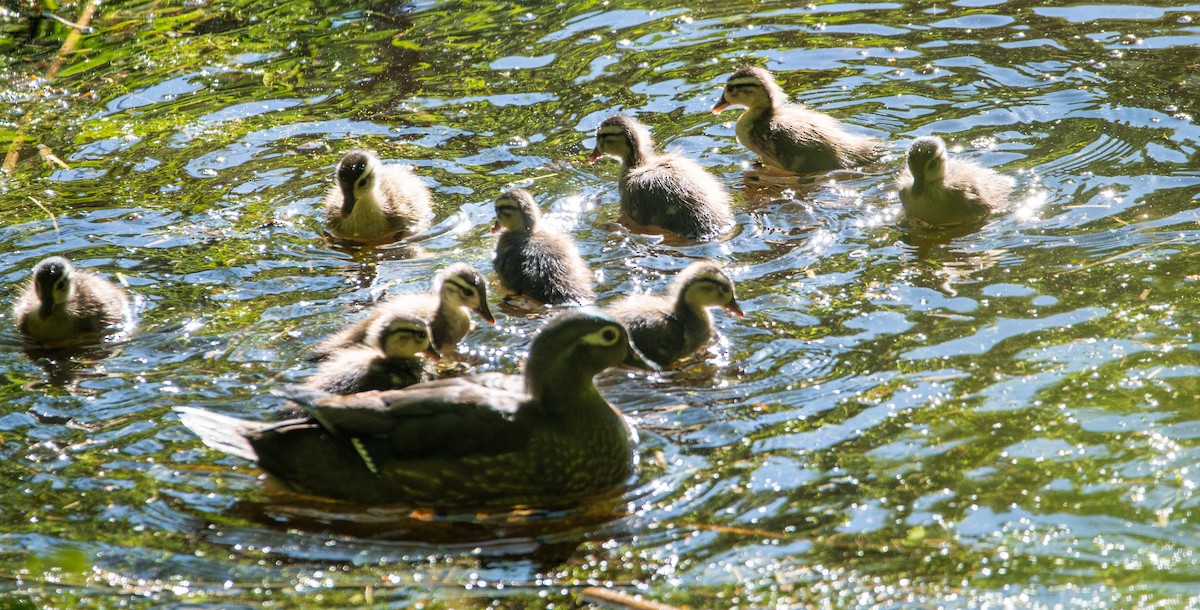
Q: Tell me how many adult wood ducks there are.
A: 1